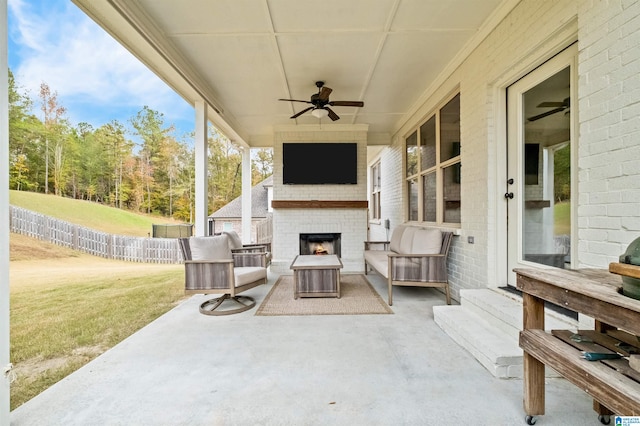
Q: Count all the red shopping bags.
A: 0